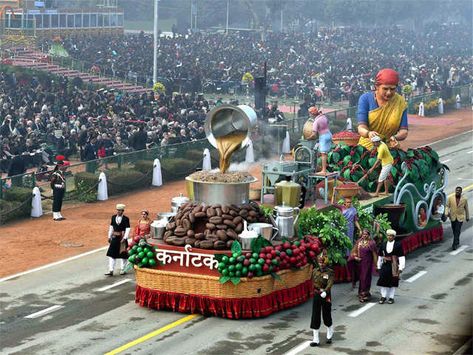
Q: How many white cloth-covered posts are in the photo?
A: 10